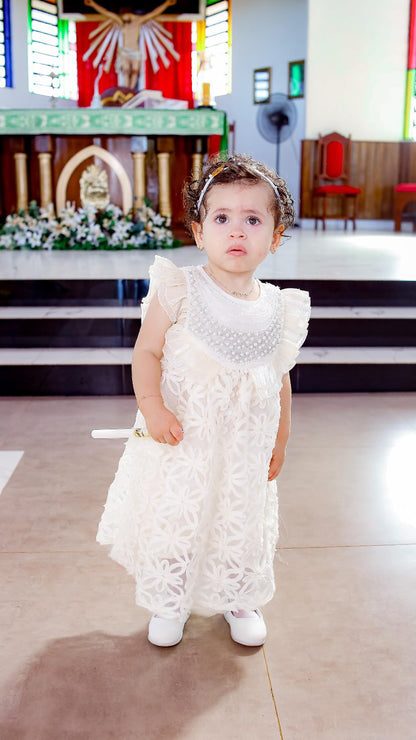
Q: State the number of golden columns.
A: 5